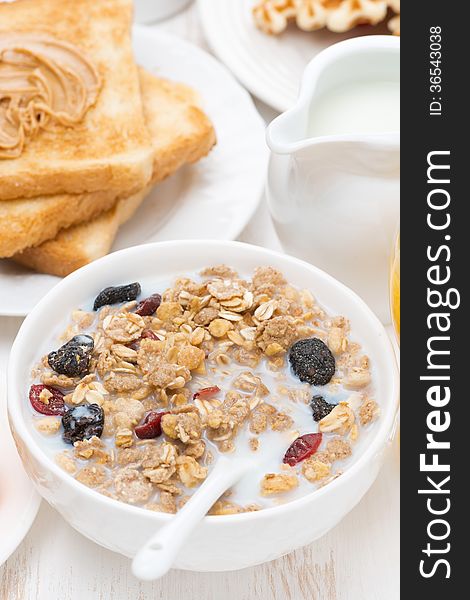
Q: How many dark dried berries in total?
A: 5